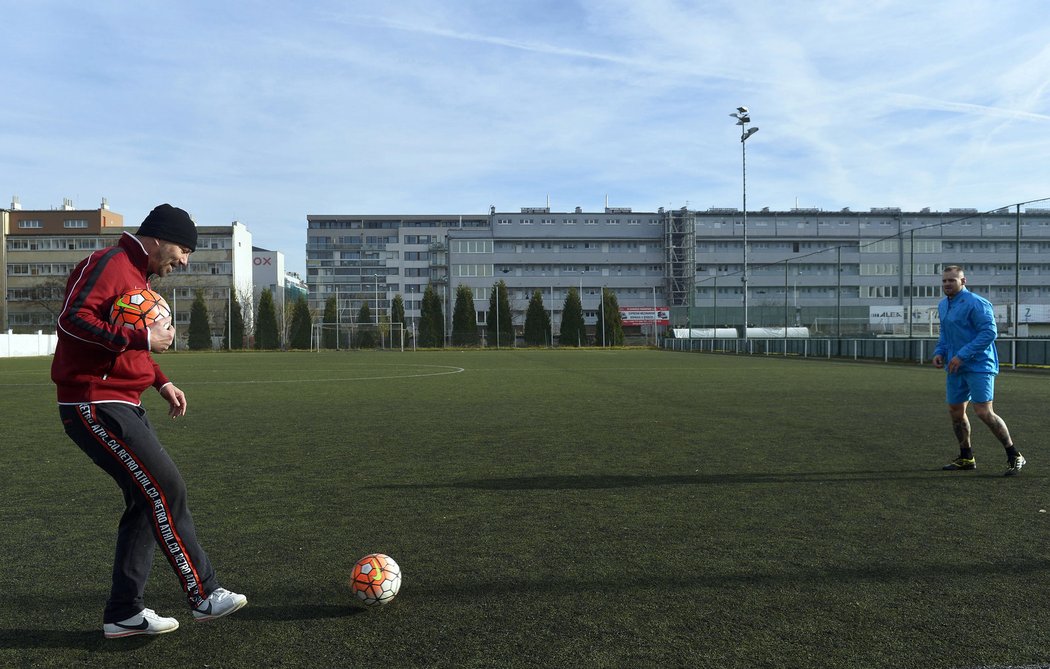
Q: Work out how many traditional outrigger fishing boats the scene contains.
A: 0